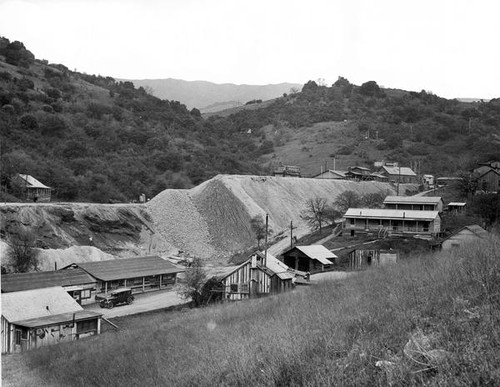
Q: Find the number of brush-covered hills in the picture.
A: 2